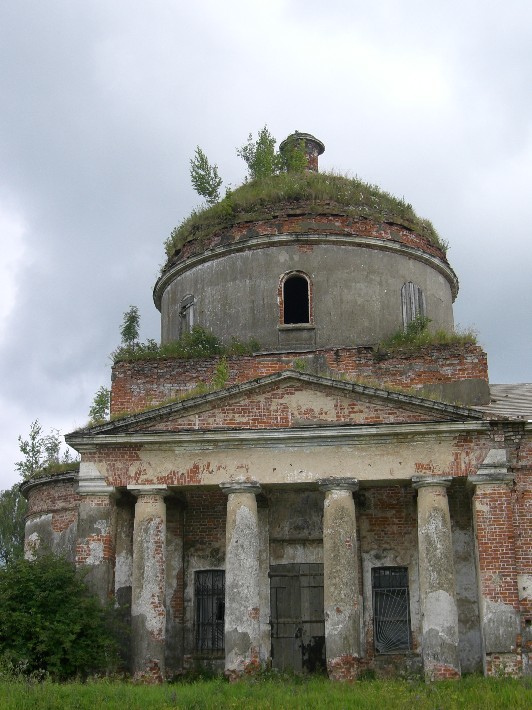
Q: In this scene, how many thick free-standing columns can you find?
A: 4